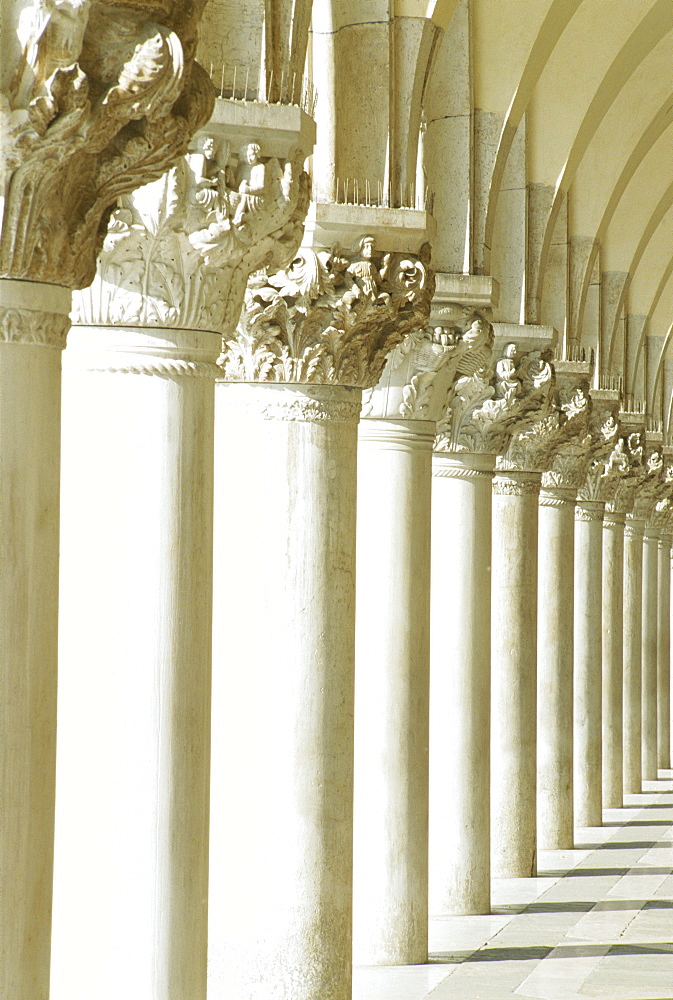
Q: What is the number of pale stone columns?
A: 12